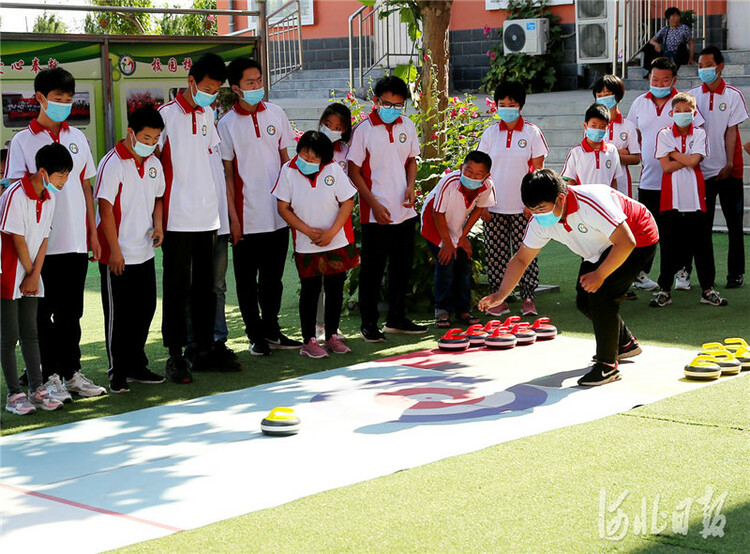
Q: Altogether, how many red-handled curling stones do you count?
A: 7